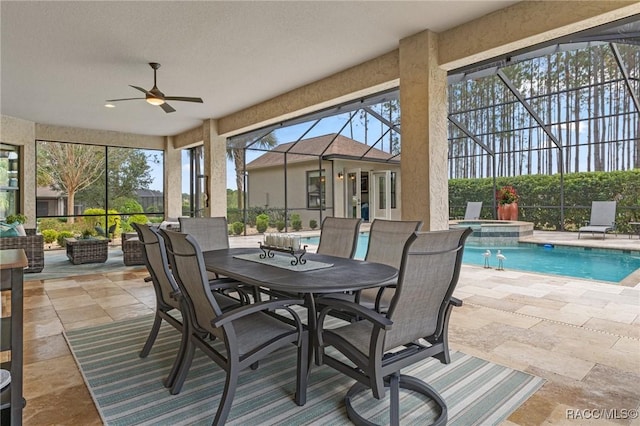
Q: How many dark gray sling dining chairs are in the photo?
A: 6